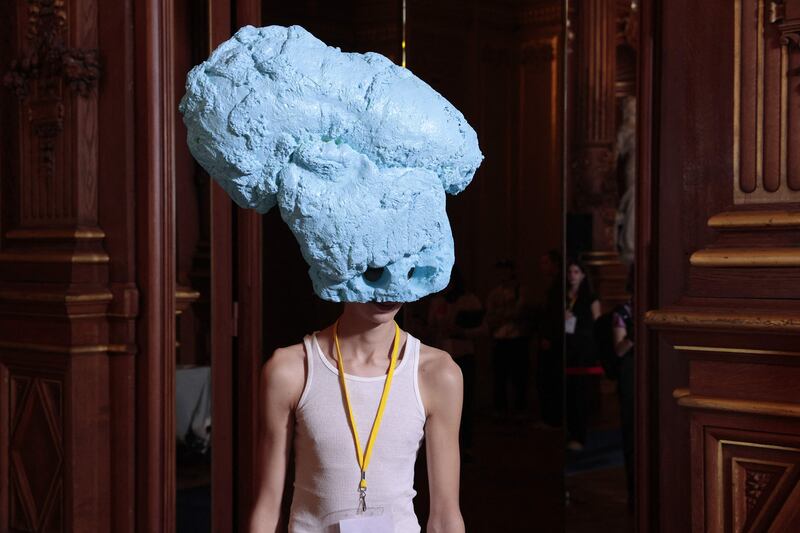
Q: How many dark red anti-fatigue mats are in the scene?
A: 0